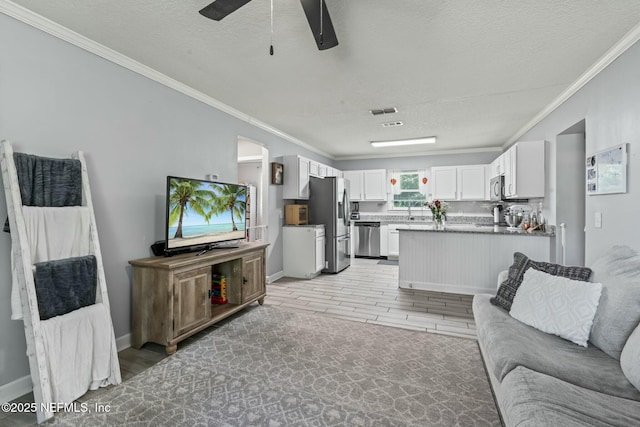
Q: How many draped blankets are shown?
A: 4